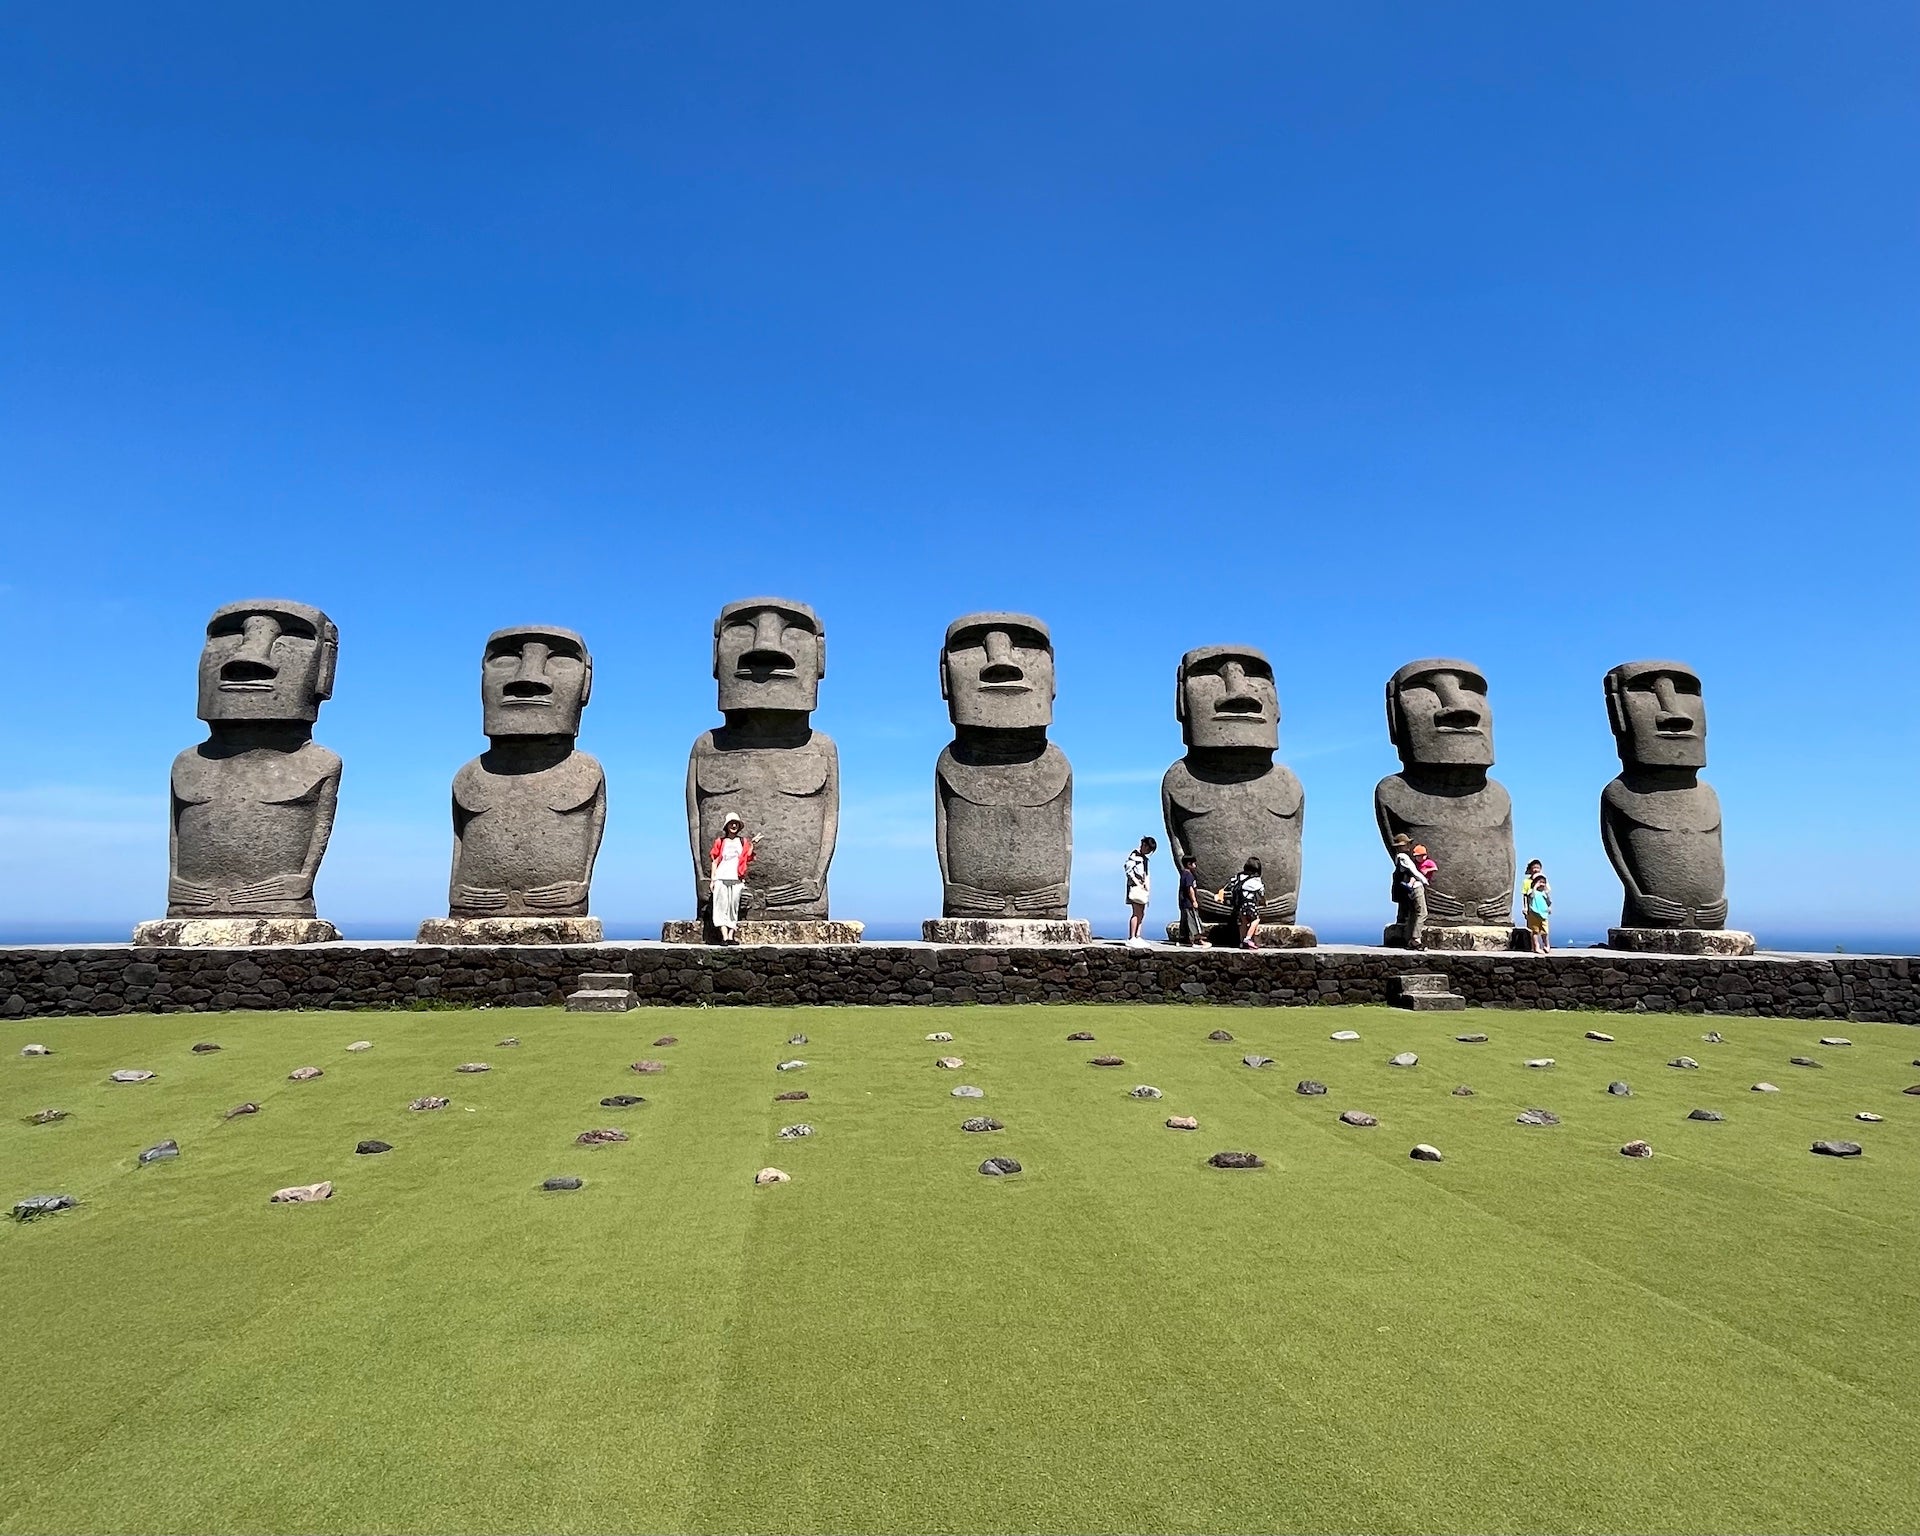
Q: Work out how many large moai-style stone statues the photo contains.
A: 7